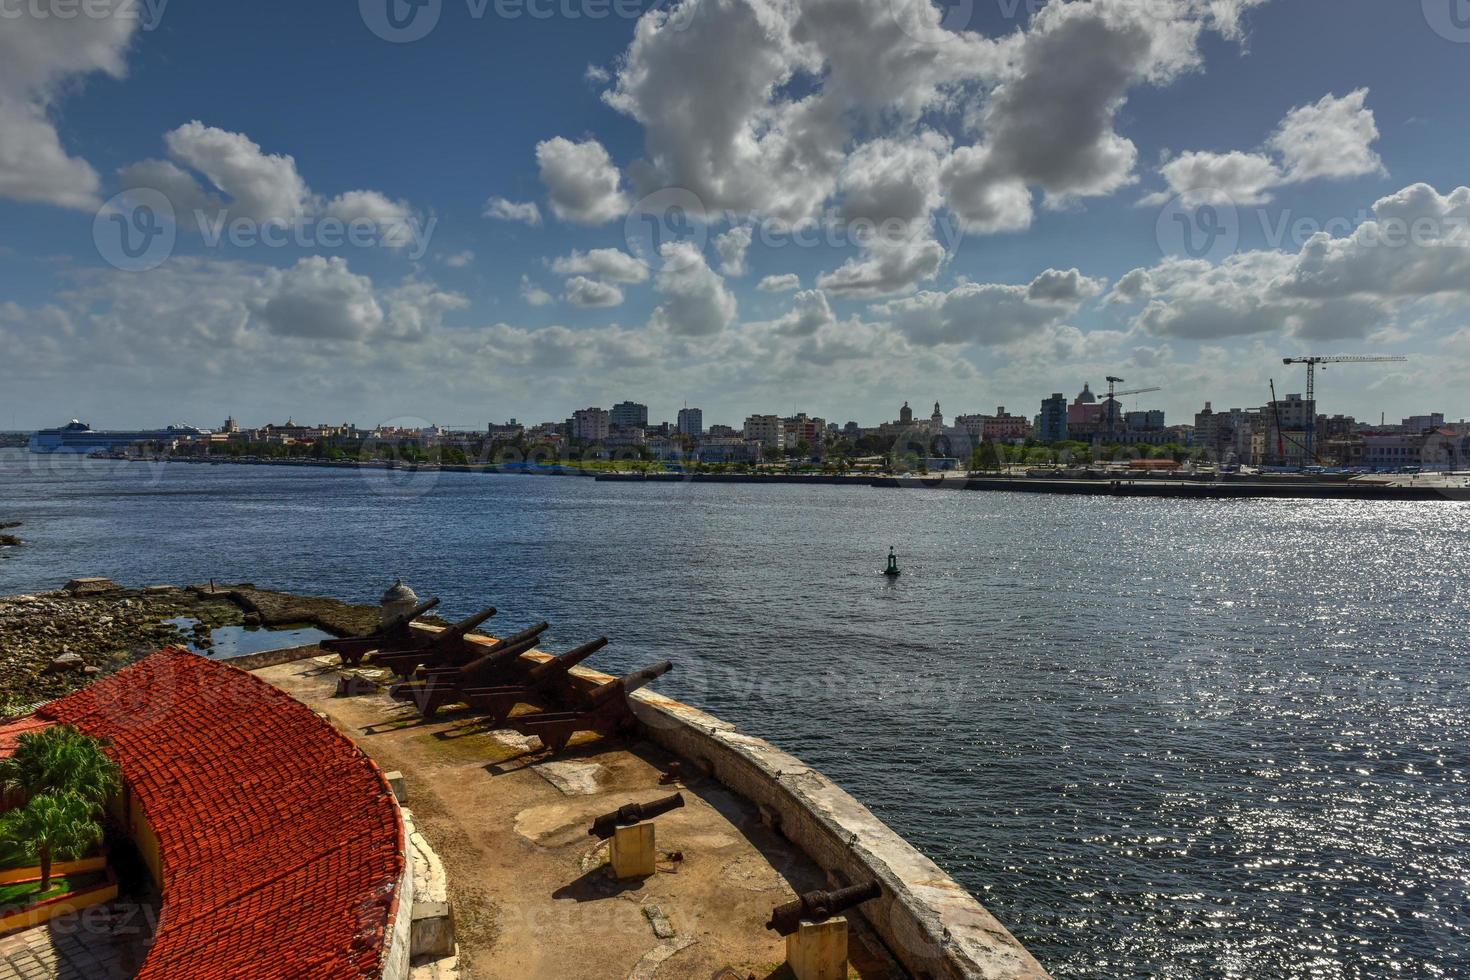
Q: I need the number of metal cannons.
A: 8